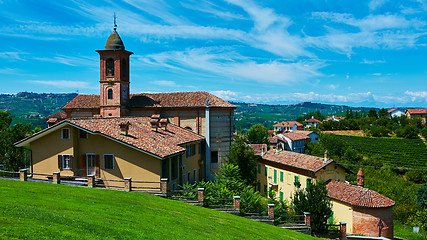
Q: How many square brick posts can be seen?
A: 10